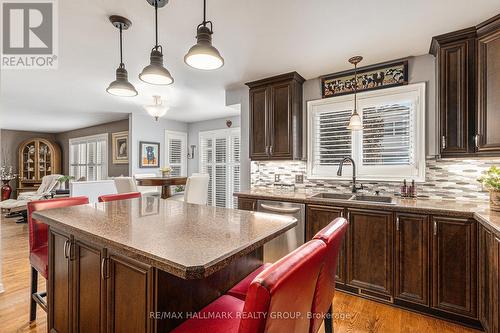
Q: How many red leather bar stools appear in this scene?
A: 4